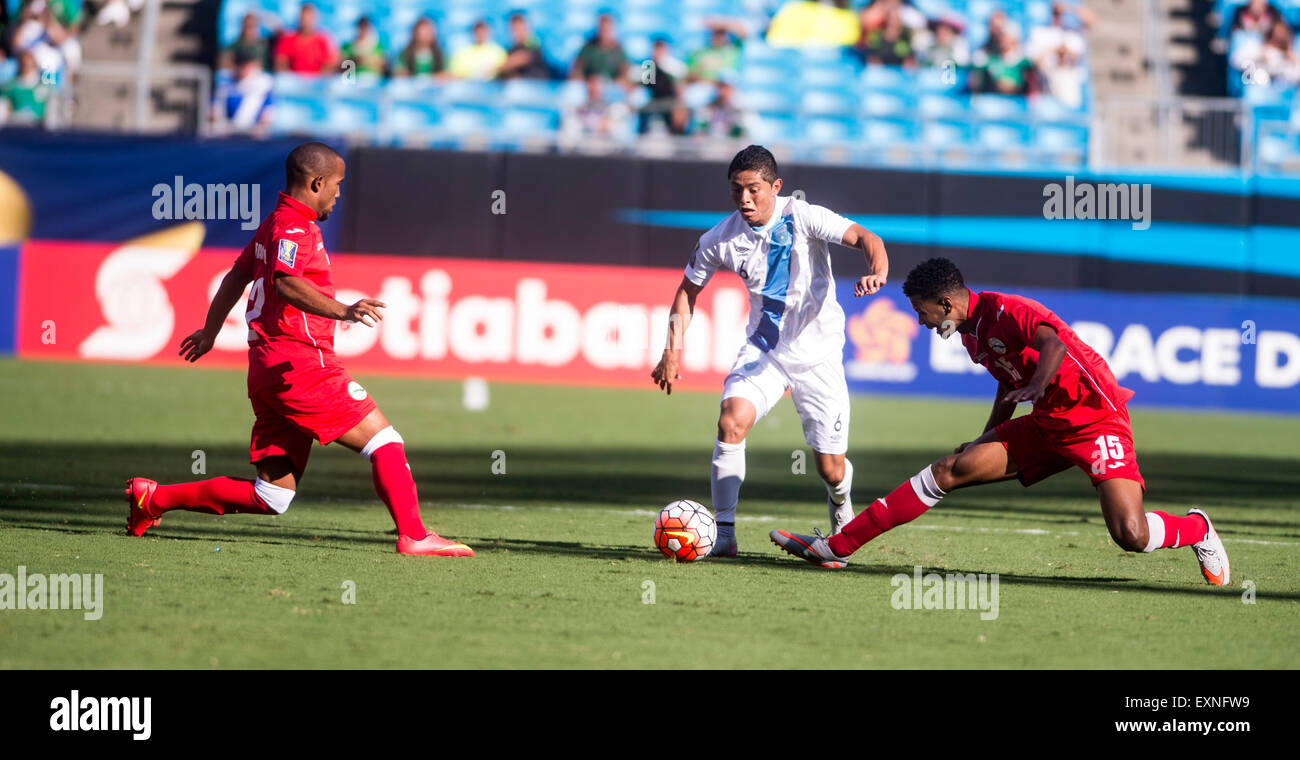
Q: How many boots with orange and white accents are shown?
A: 2